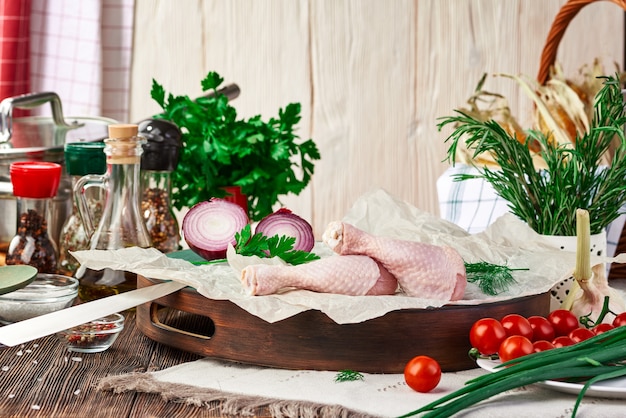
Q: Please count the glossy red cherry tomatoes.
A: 11